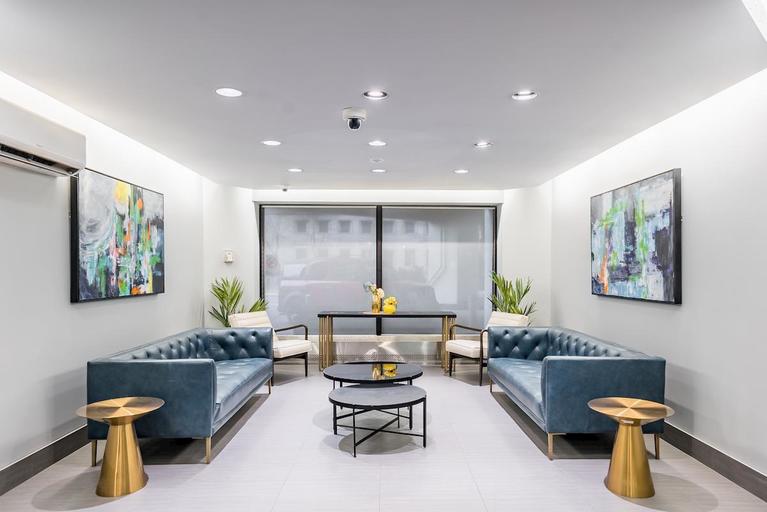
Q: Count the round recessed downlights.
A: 9